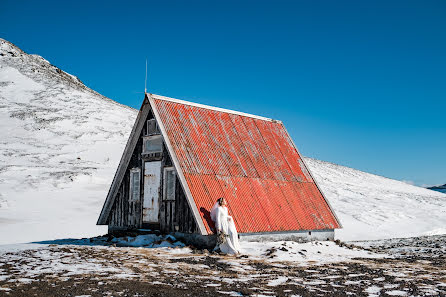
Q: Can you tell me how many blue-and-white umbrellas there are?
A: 0